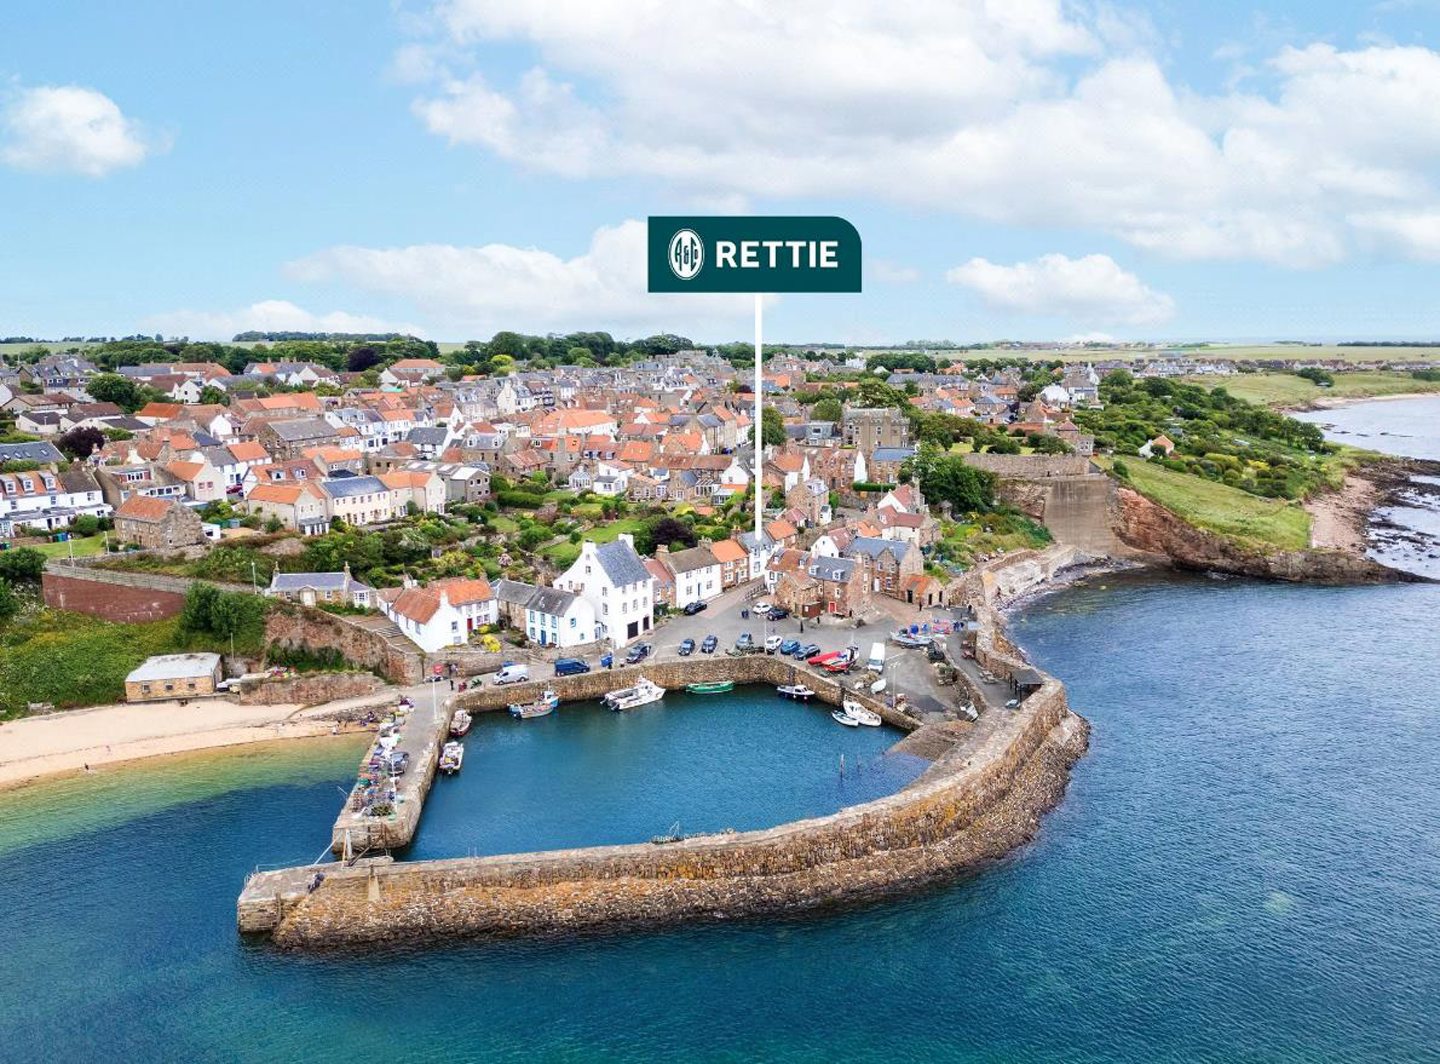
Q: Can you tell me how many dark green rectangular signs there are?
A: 1